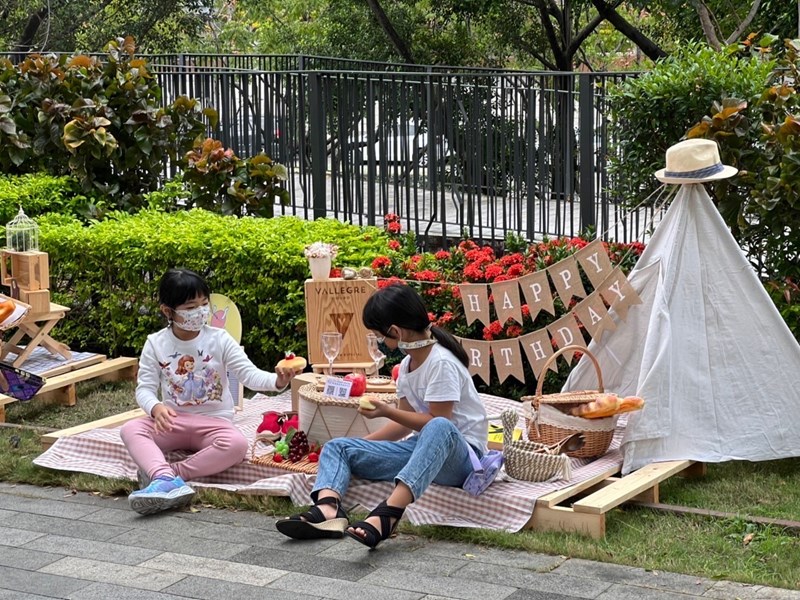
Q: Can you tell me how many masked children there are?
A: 2